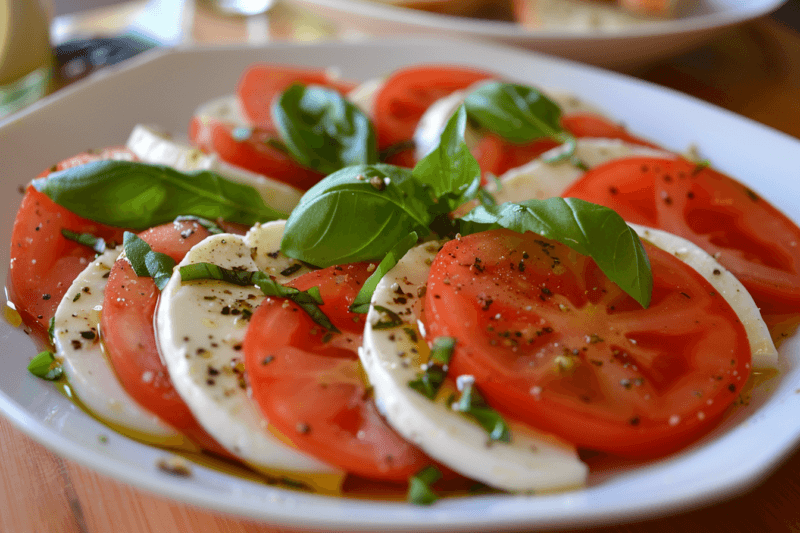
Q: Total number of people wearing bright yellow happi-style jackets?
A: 0